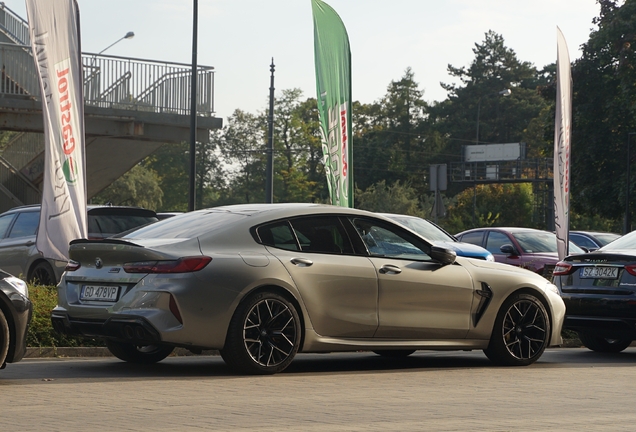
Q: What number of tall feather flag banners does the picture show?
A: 3